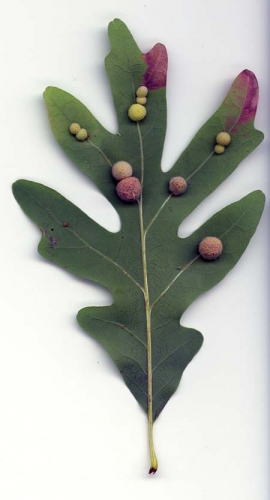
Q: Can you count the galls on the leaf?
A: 11